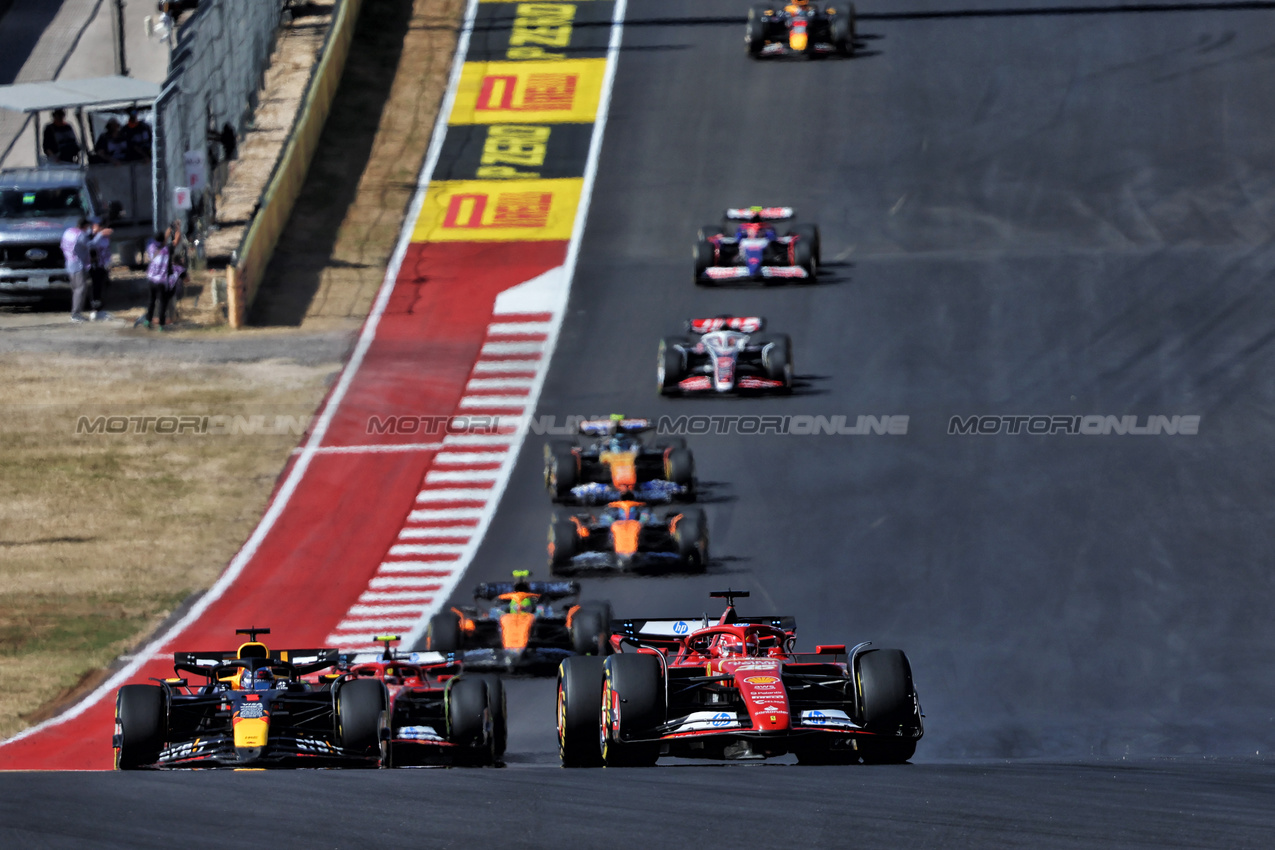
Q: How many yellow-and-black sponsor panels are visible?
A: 2